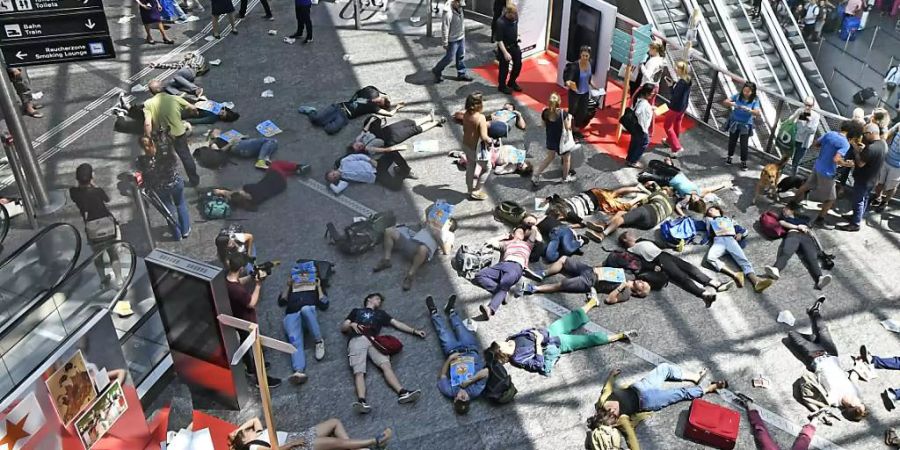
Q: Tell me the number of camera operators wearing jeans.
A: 1